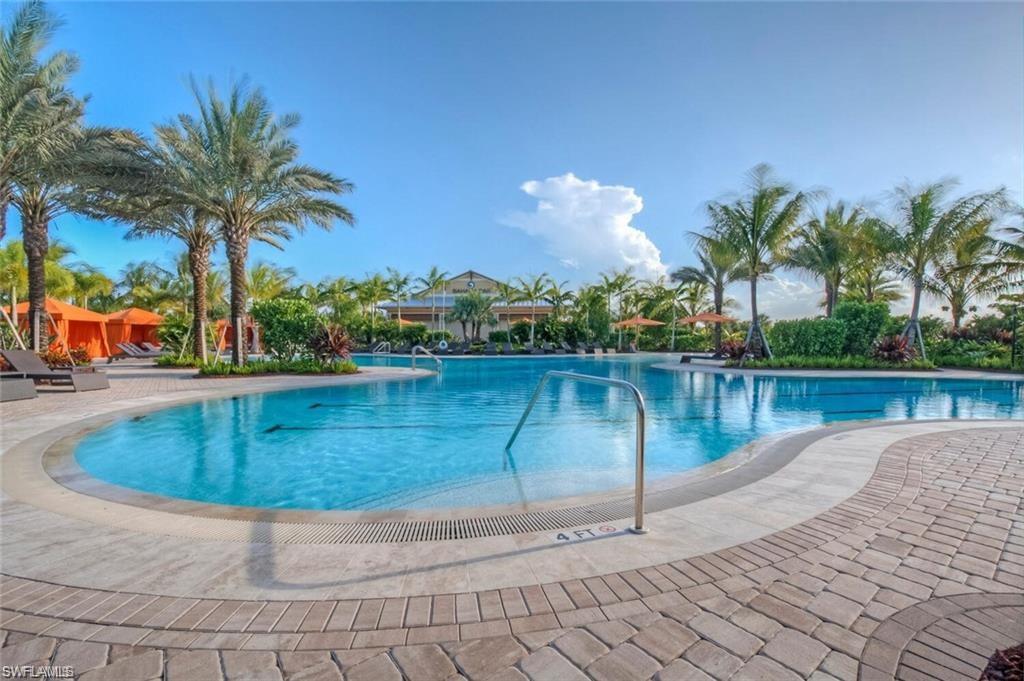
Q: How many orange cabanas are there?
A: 3